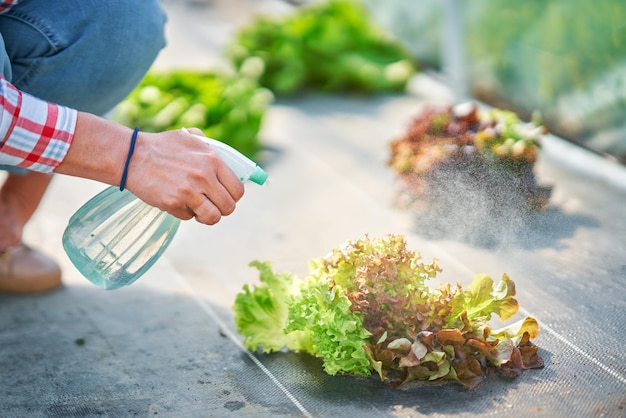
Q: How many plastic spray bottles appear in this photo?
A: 1